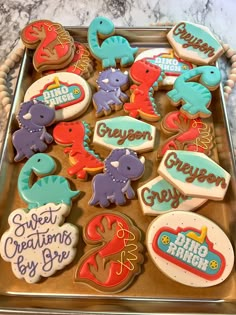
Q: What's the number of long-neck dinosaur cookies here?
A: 3